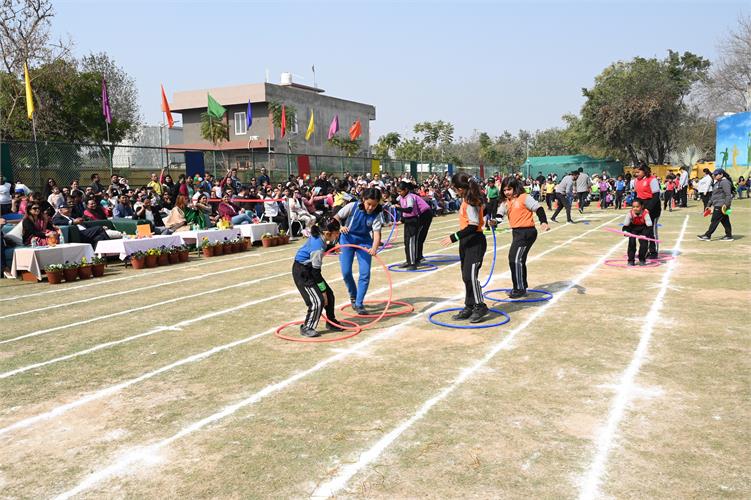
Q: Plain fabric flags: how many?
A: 9